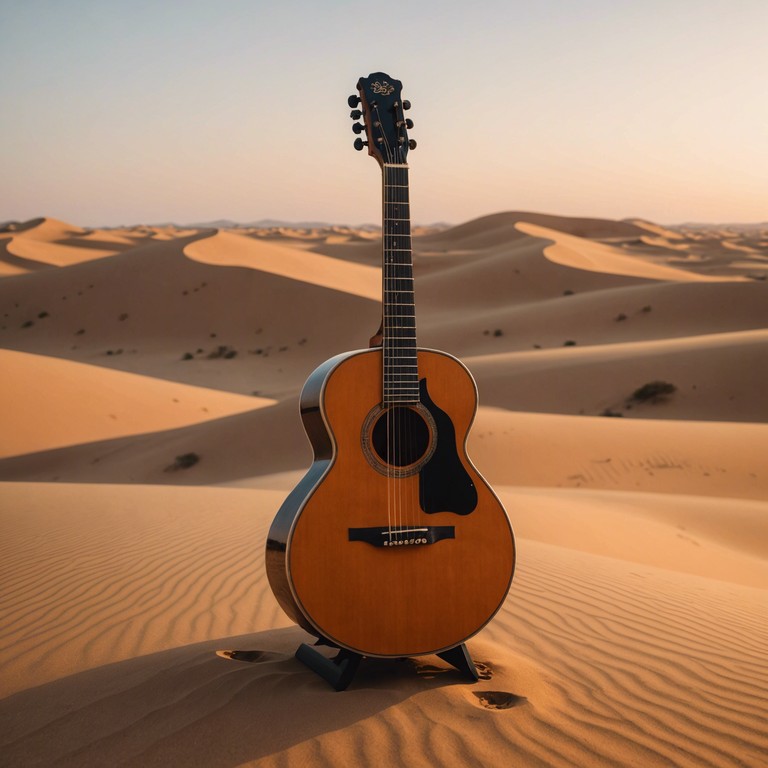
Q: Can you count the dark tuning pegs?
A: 7